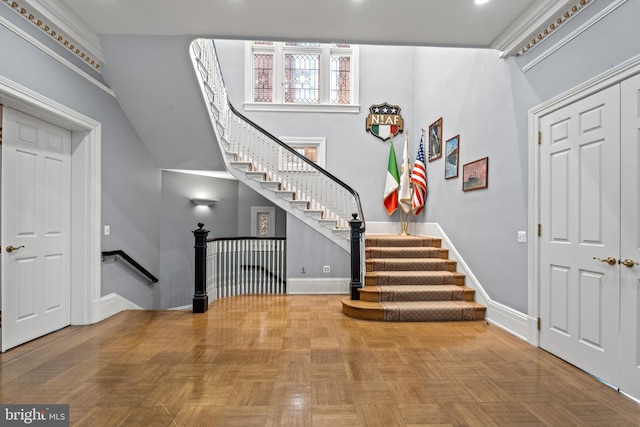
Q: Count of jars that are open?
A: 0